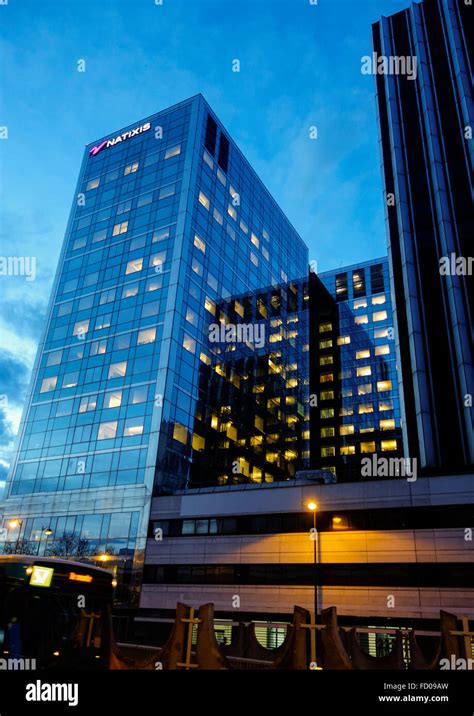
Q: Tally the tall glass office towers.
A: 3